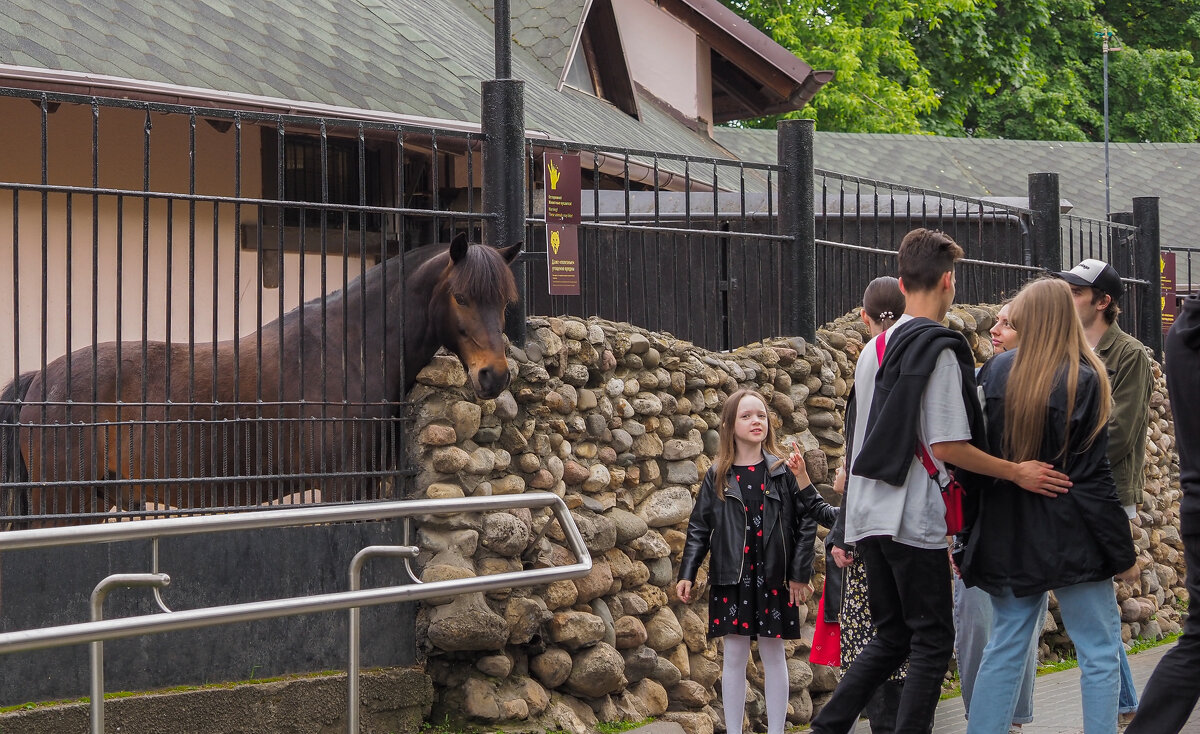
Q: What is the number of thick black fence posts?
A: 5